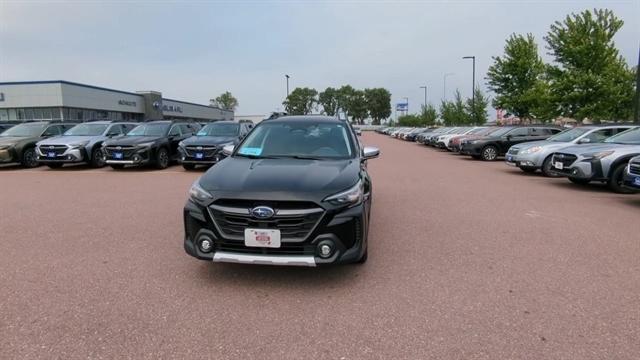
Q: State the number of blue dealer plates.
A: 5